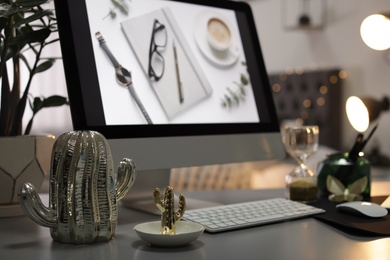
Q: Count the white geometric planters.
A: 1